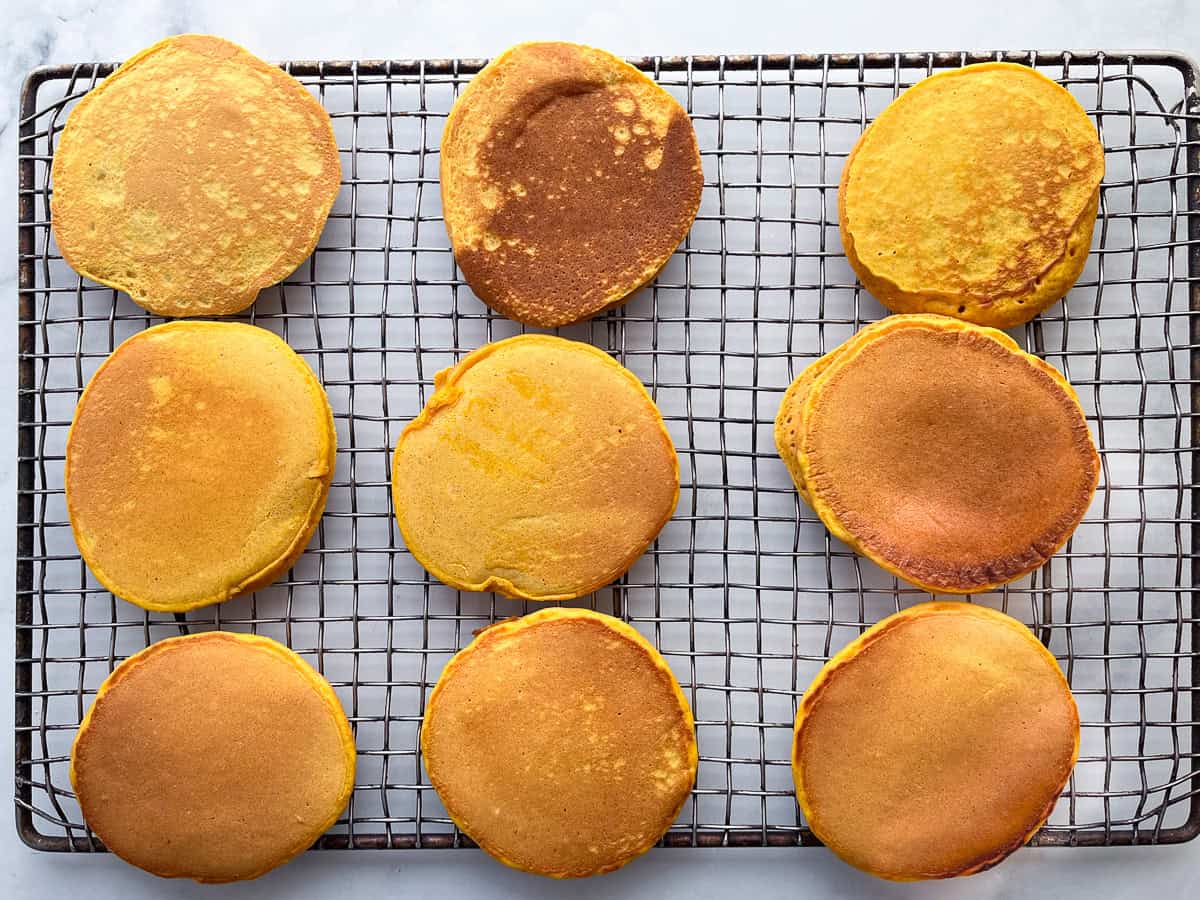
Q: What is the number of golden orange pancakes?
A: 9